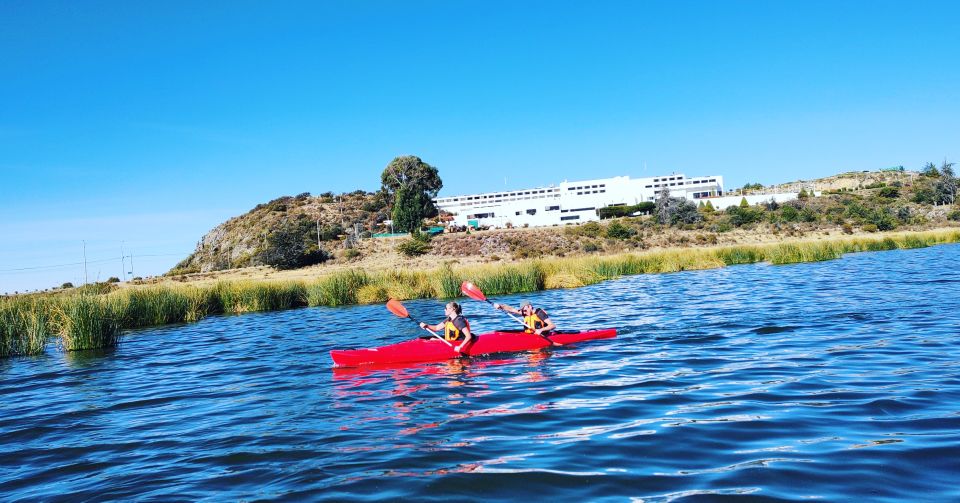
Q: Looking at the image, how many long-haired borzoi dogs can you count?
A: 0